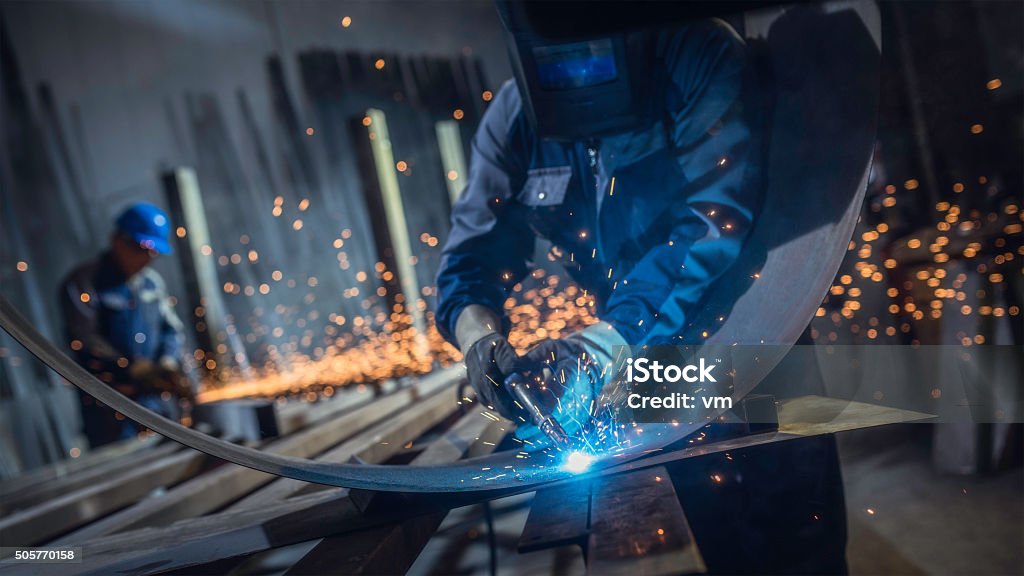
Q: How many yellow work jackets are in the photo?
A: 0